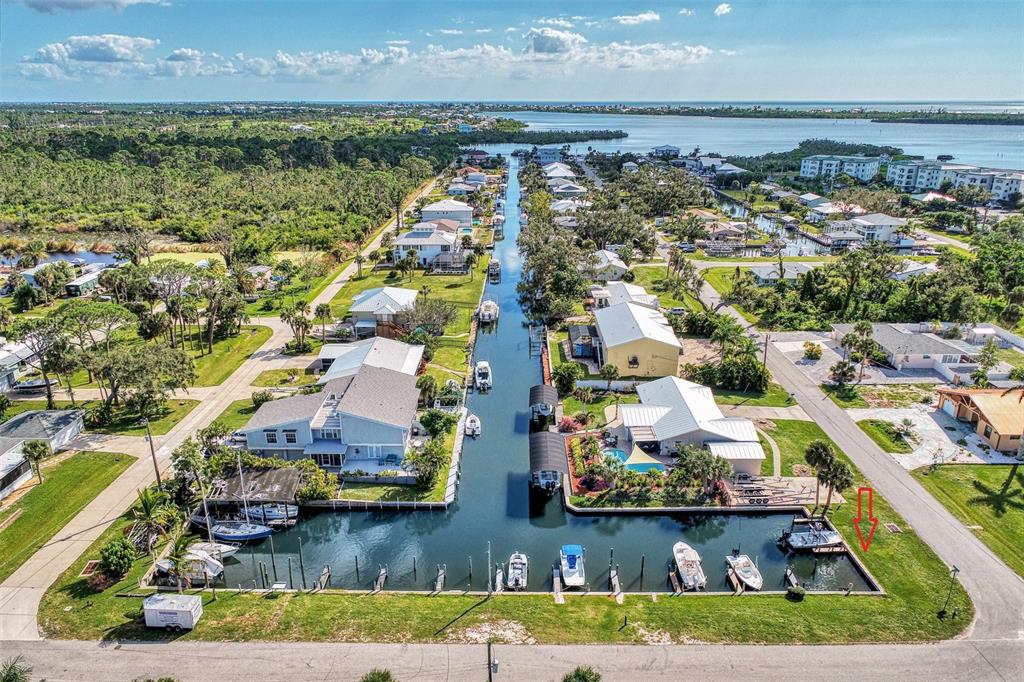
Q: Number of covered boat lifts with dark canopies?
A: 2